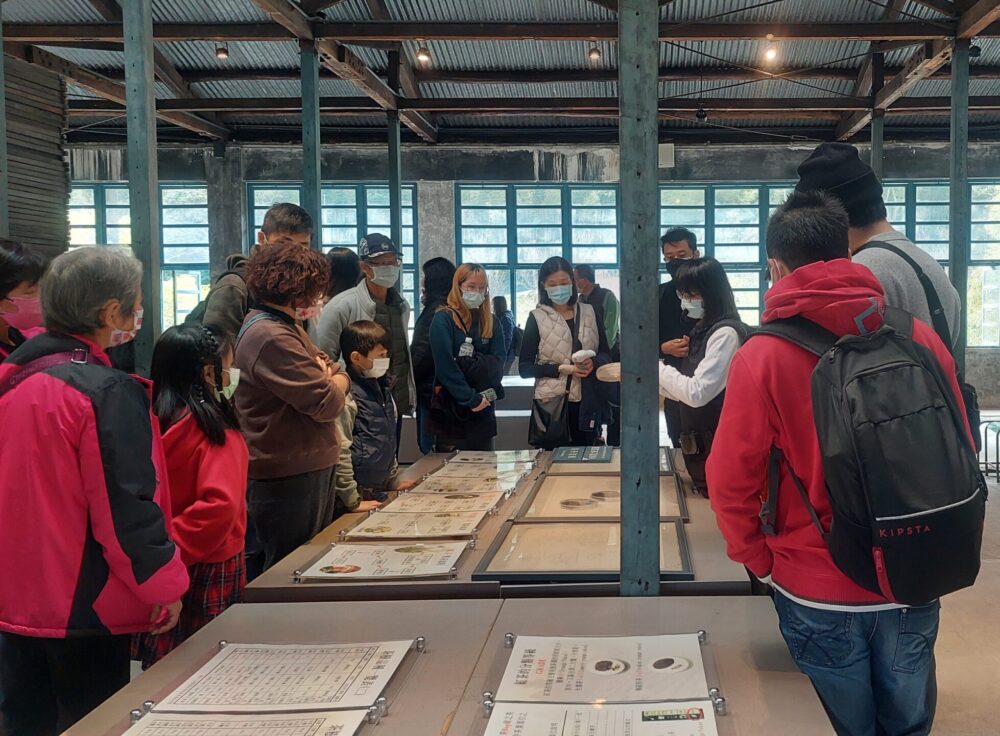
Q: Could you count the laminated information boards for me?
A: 10